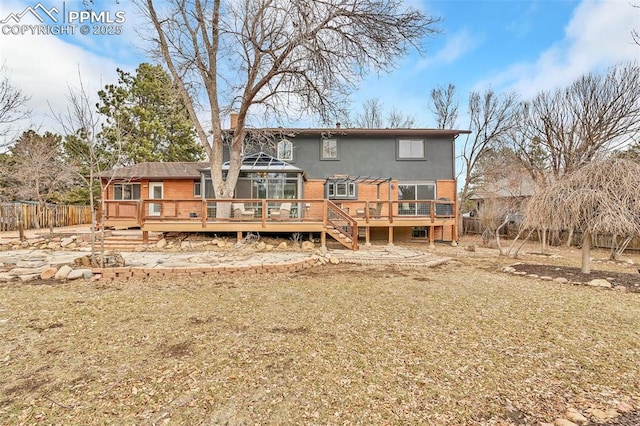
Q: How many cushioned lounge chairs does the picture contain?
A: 2